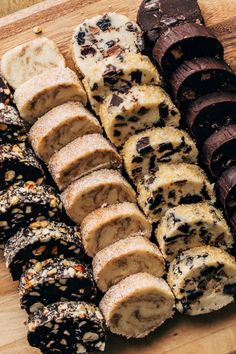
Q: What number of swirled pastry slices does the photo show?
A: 8